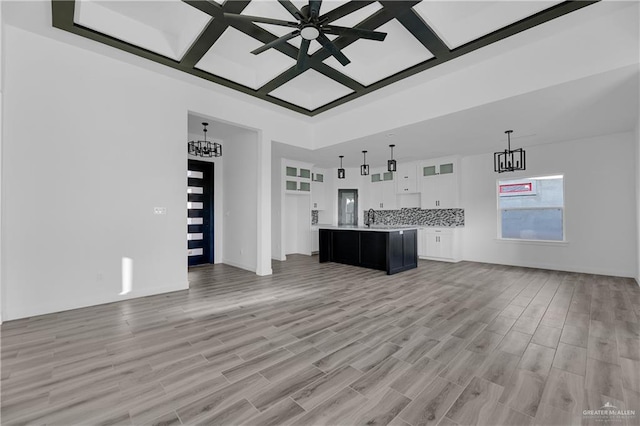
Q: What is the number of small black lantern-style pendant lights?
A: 3